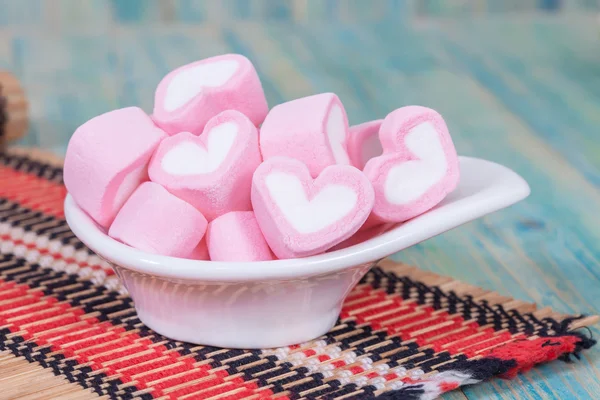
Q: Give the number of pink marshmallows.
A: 9